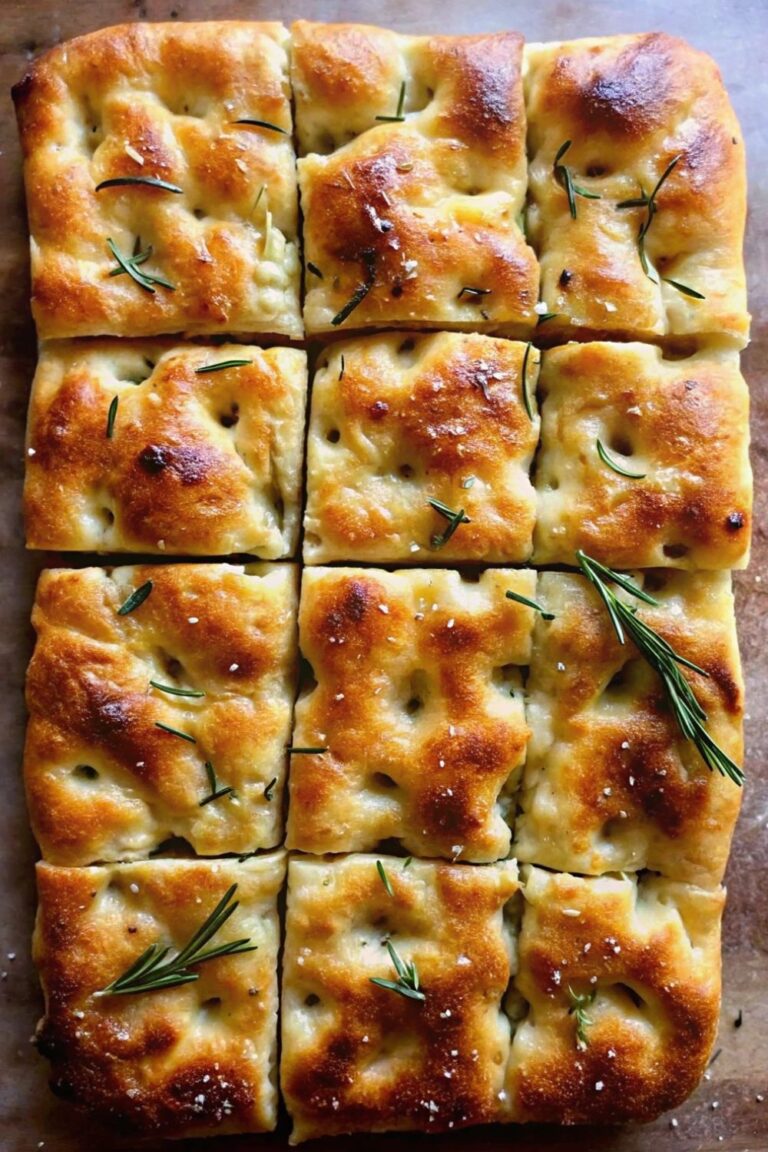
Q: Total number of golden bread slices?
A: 12